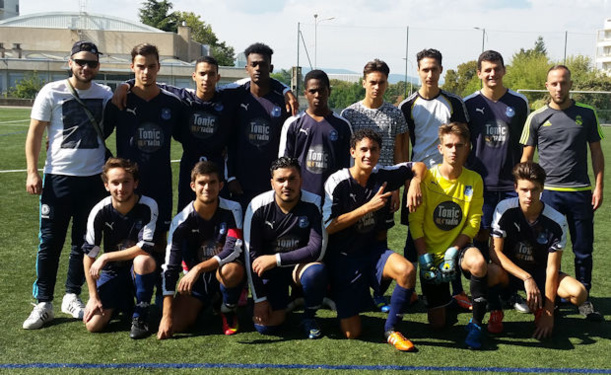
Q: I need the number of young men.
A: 15